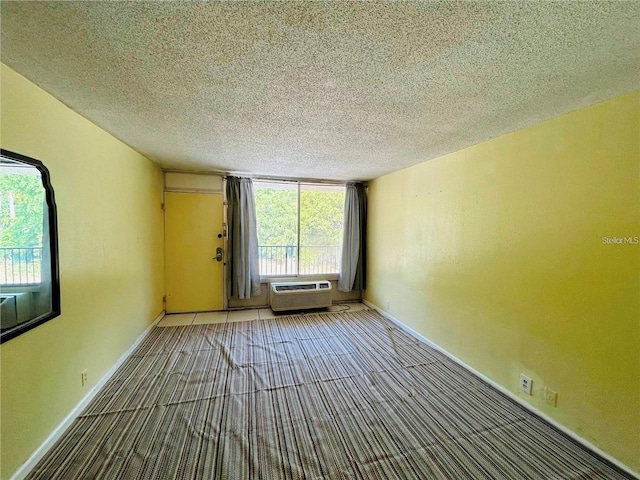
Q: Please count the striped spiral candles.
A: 0